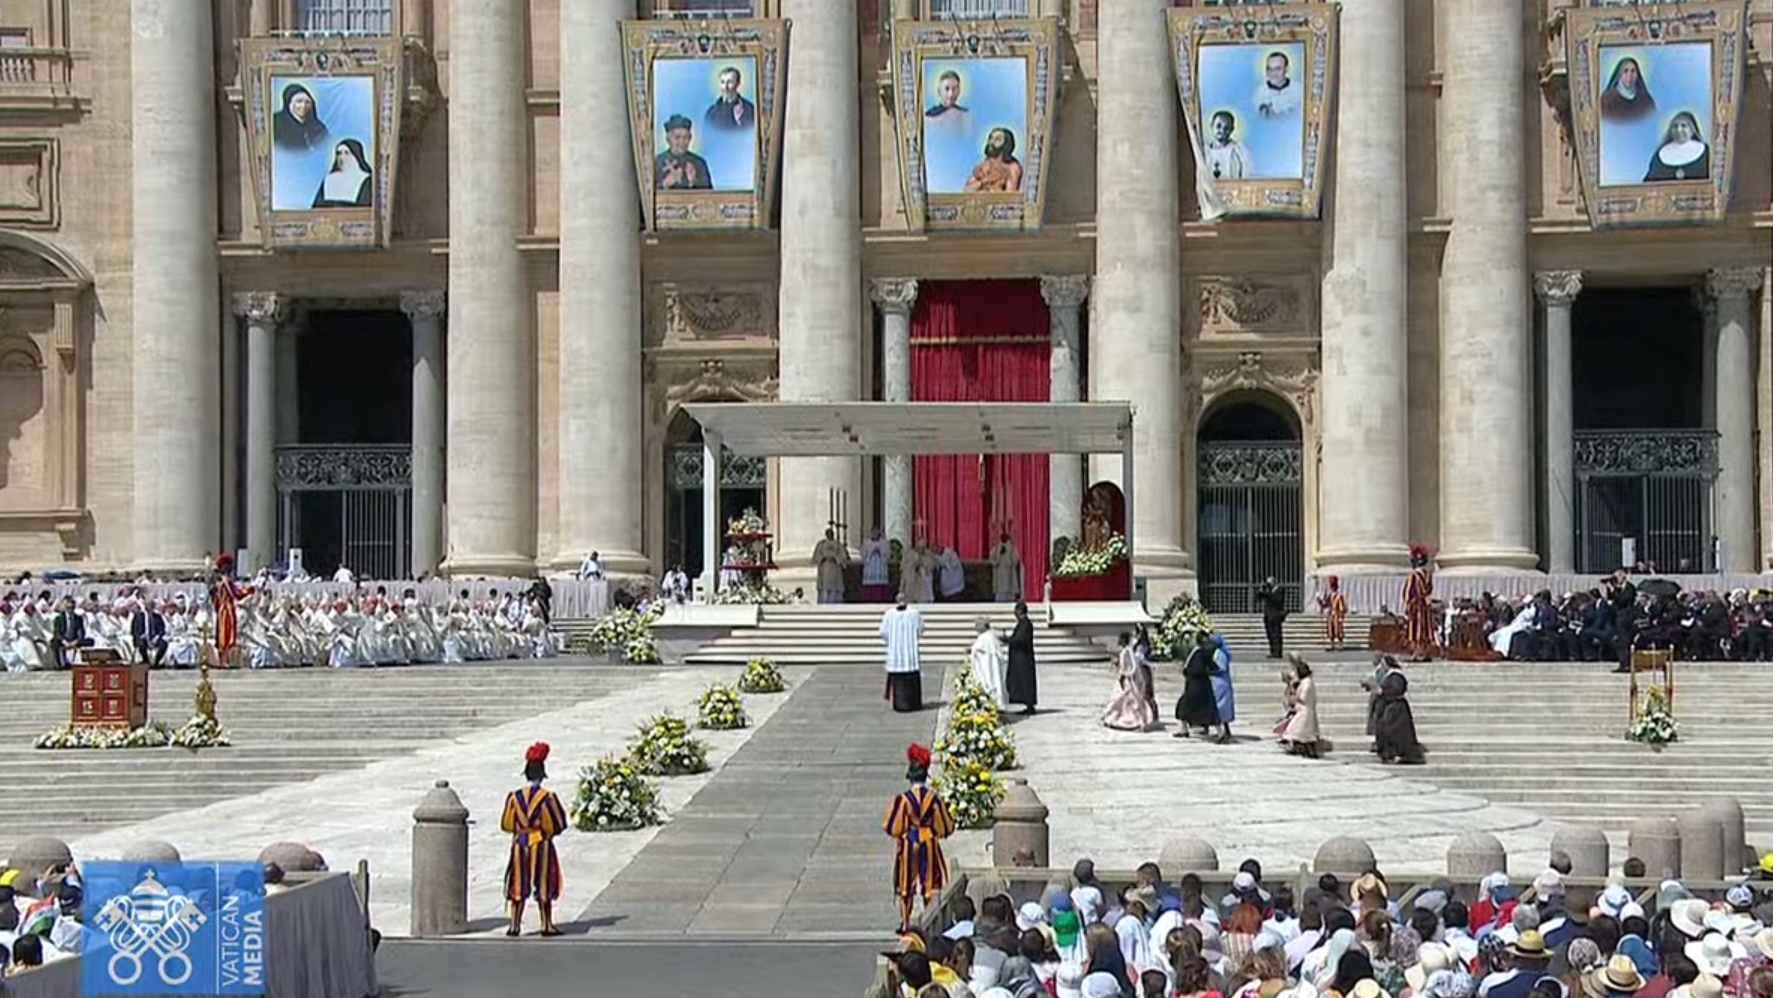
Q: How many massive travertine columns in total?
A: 7